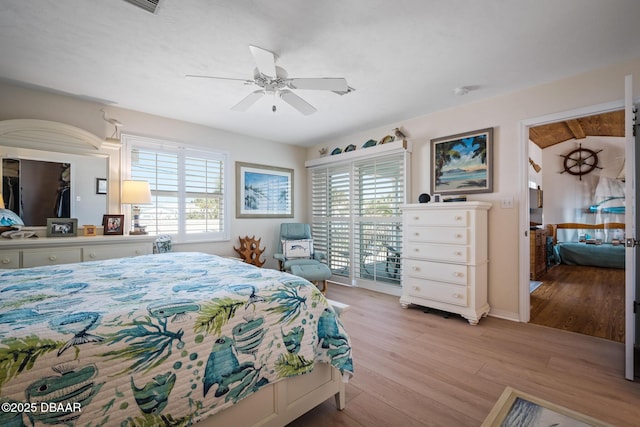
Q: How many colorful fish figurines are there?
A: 4